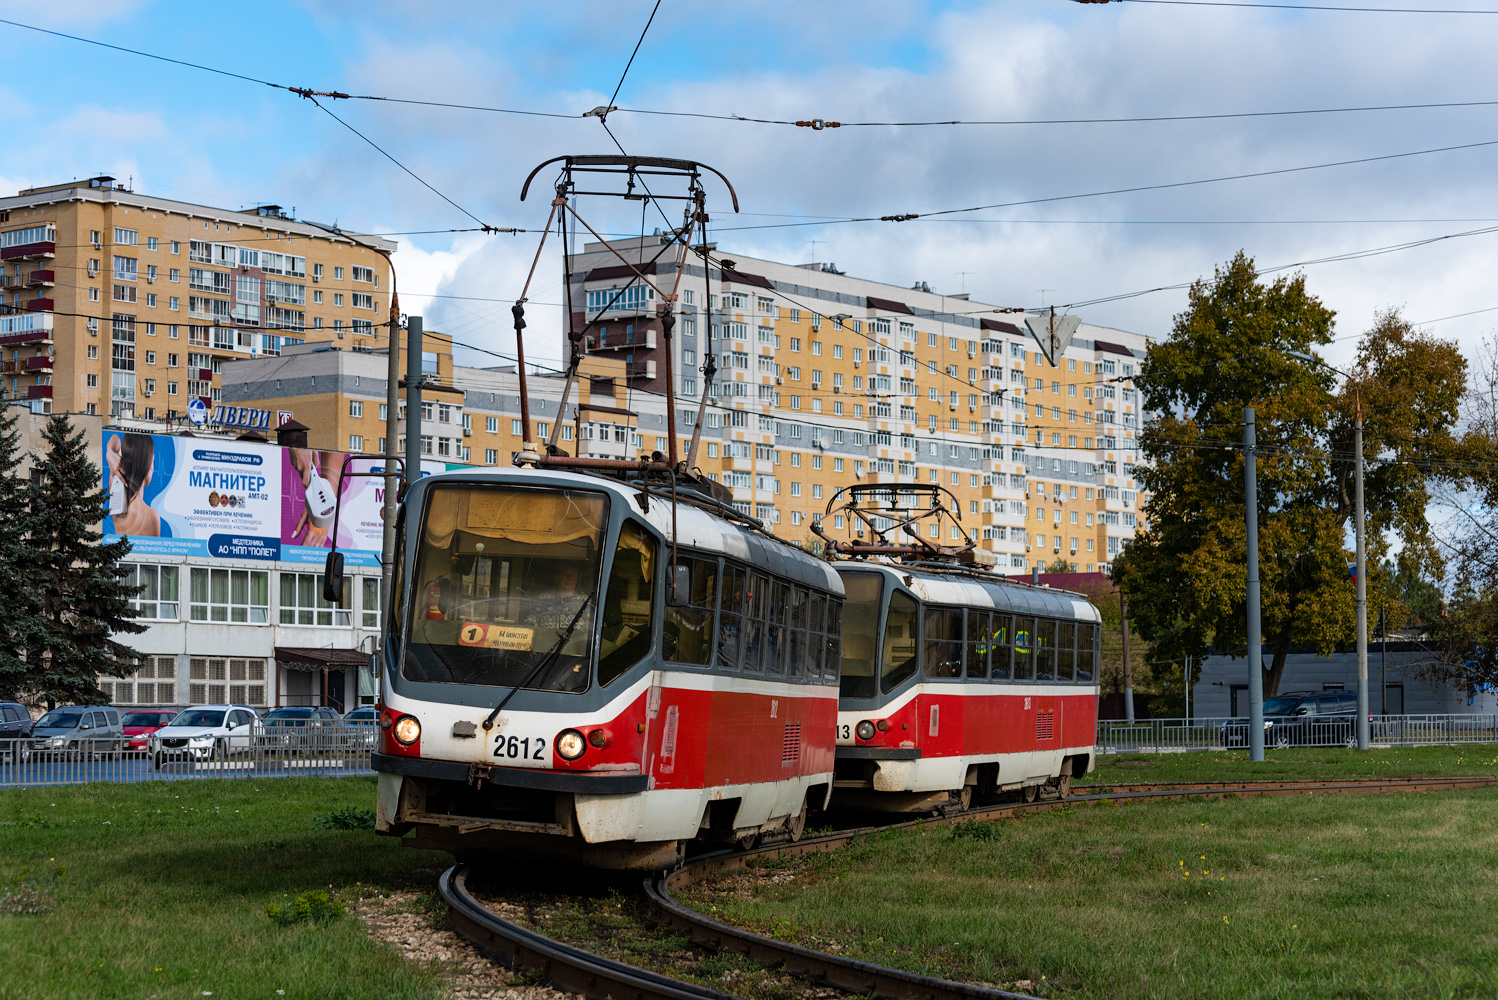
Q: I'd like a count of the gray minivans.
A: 1